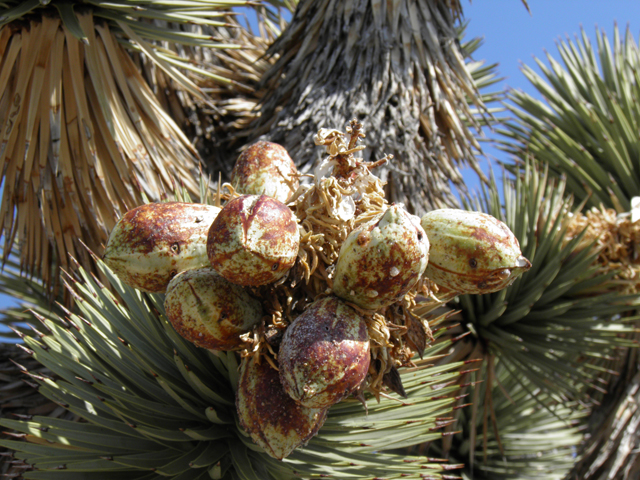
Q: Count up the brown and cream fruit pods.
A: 8